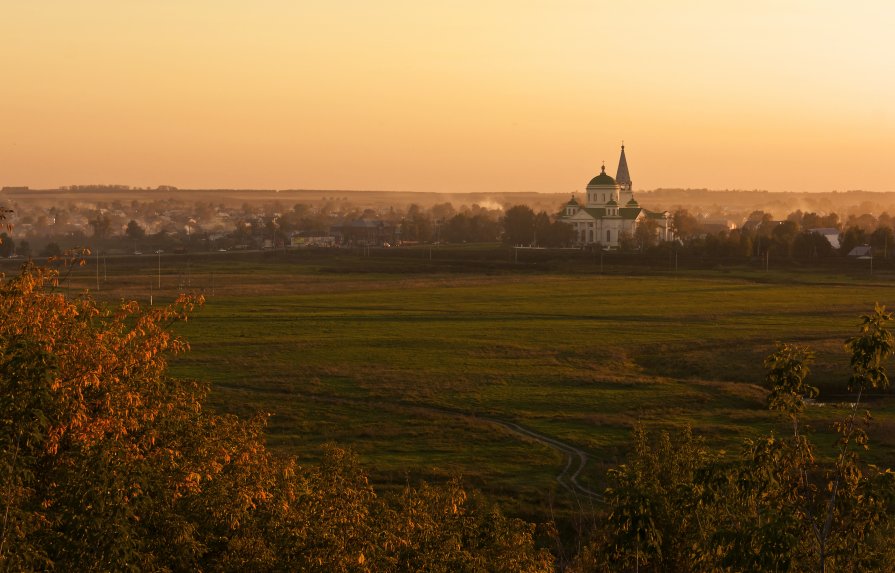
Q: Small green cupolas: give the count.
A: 3